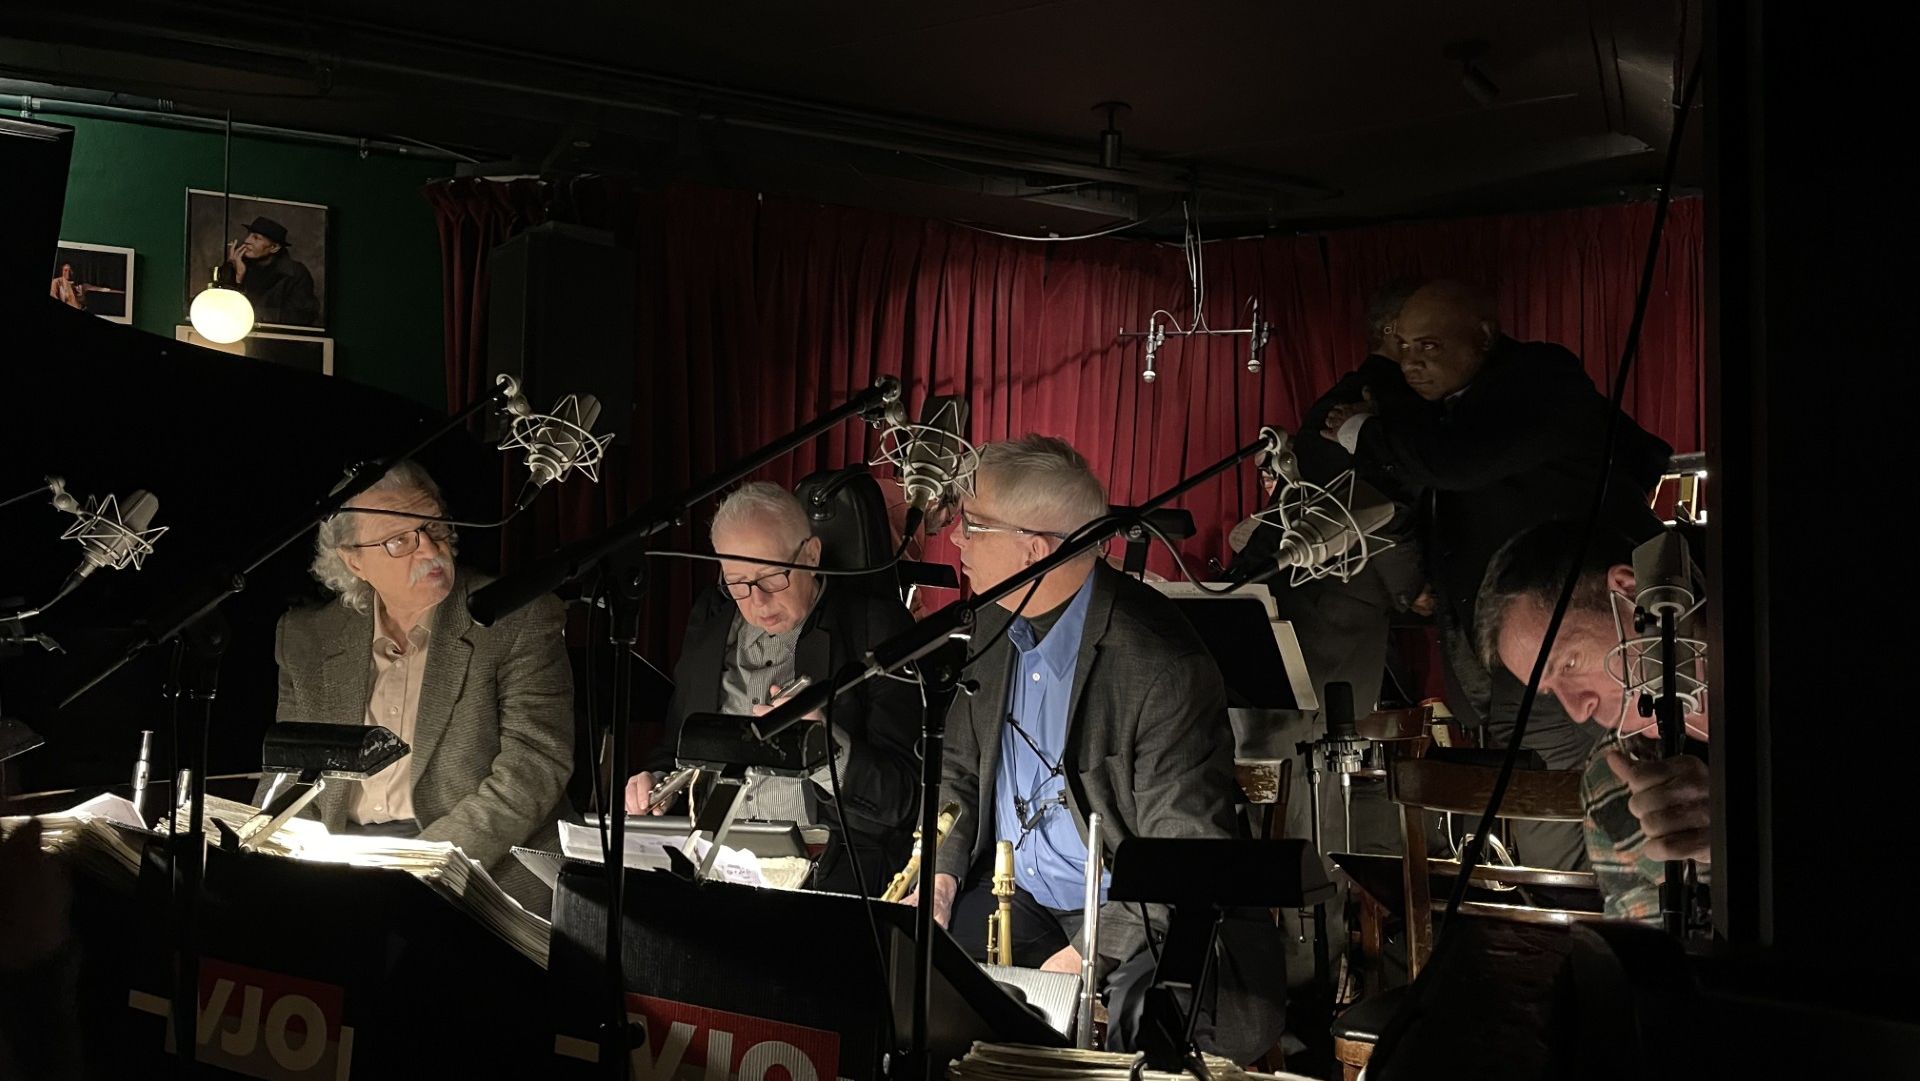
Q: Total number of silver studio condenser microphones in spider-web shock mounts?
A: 5